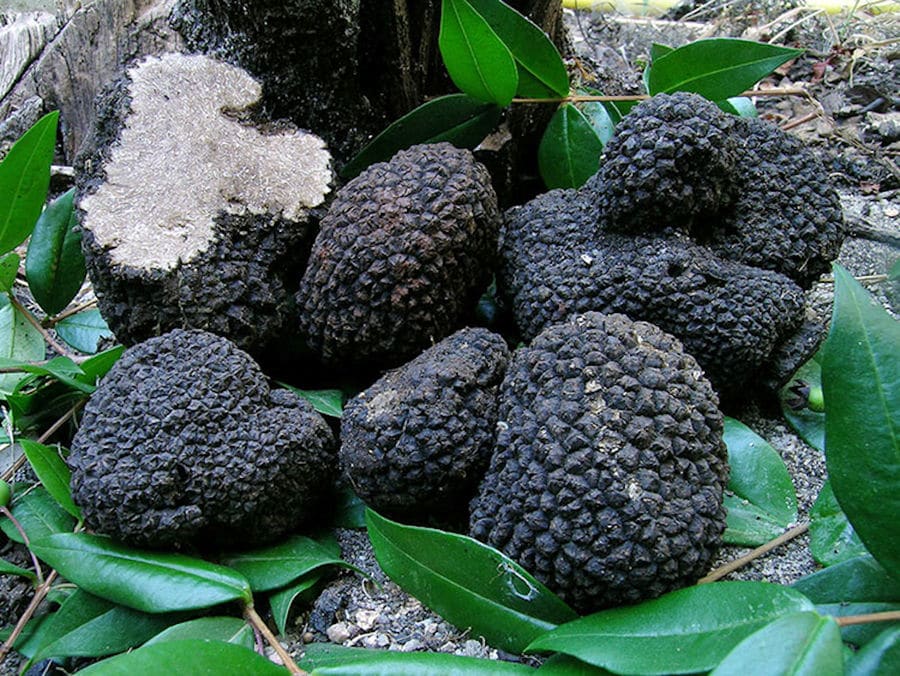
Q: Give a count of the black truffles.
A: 6